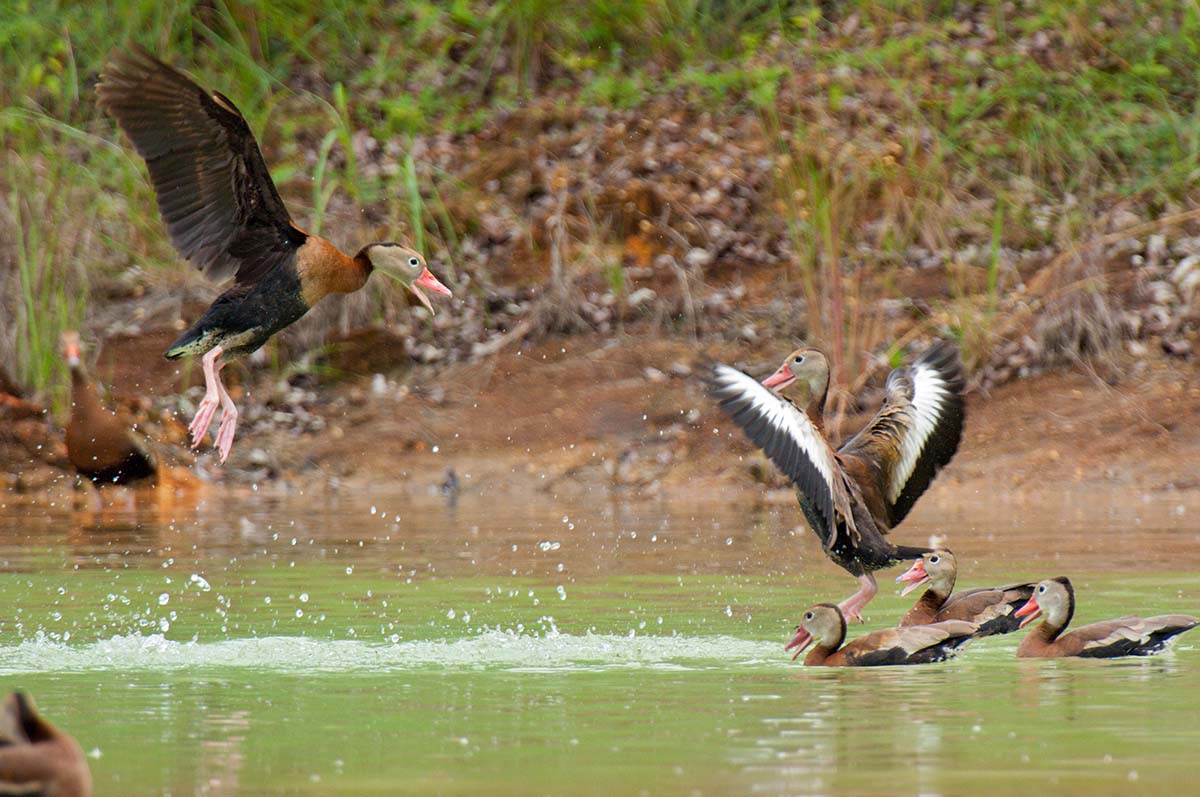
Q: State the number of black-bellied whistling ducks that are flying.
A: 2